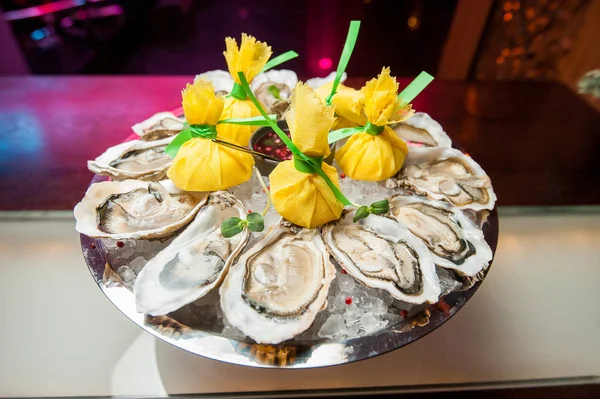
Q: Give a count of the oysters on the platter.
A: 12